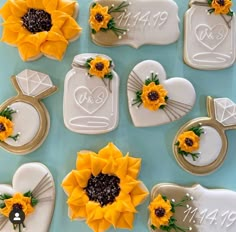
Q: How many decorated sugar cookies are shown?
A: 10